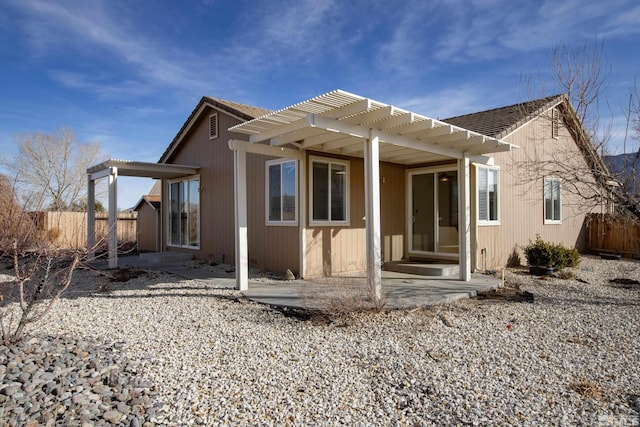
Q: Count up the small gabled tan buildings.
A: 1